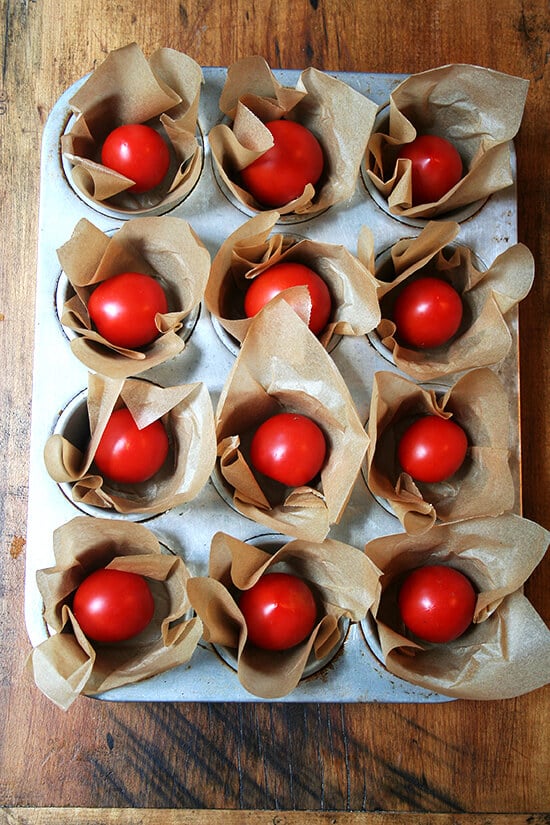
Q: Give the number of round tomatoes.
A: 12